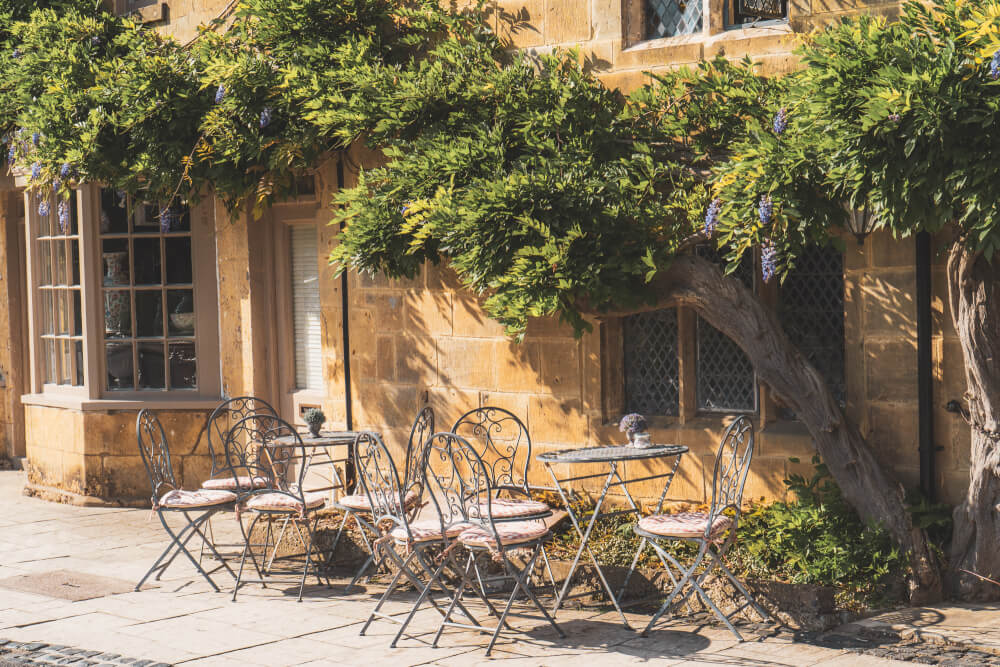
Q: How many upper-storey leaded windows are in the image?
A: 2